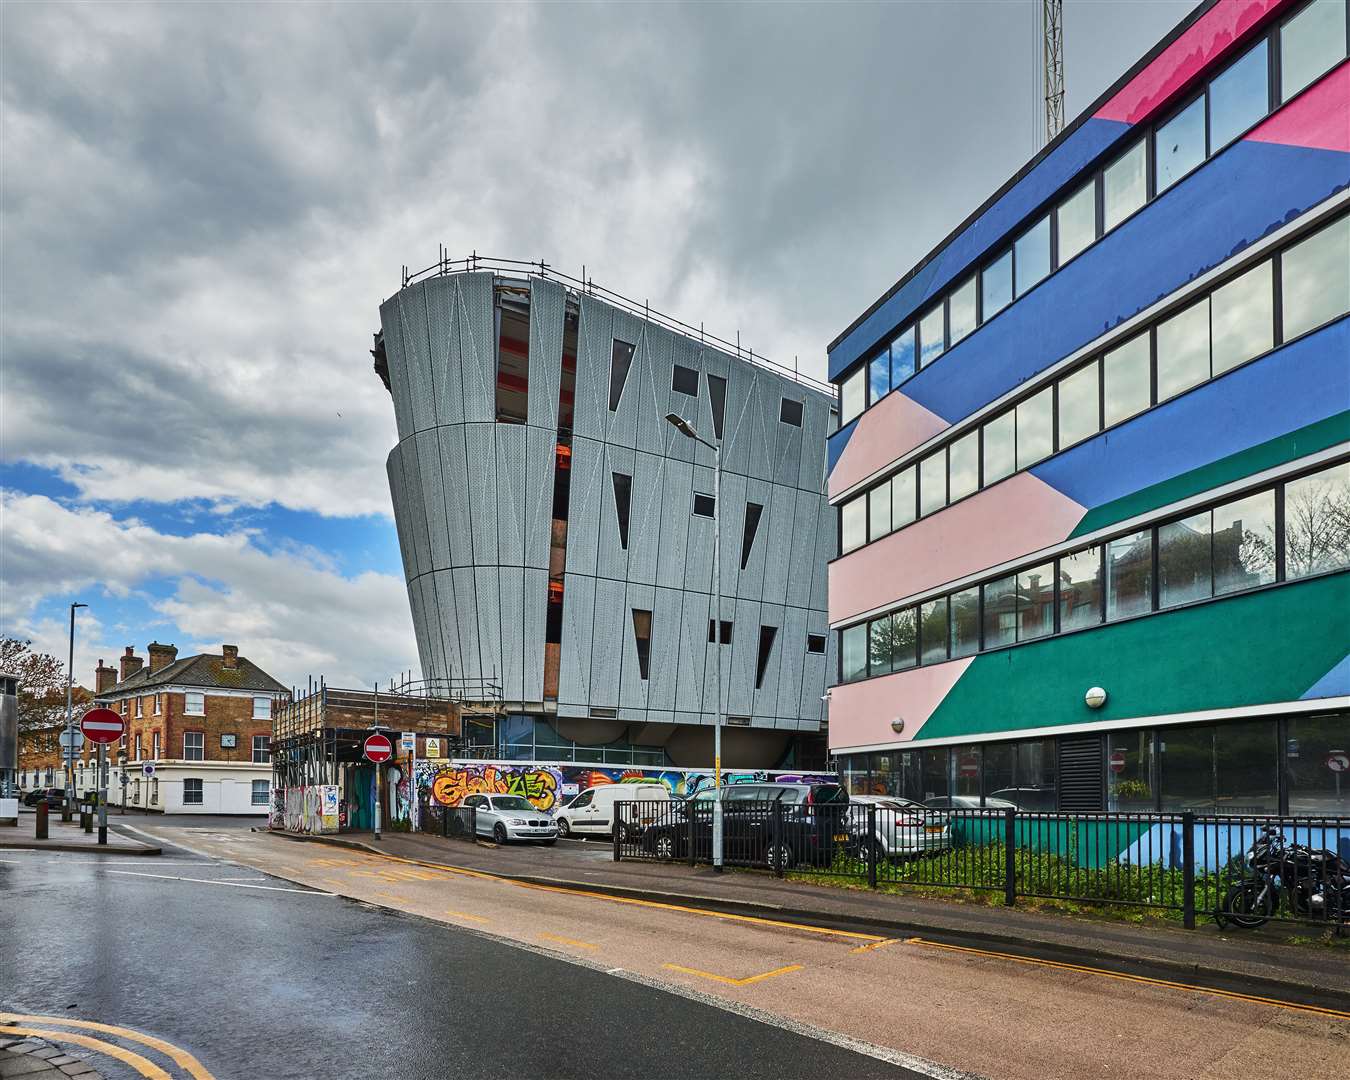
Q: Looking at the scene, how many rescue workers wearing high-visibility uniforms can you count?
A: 0